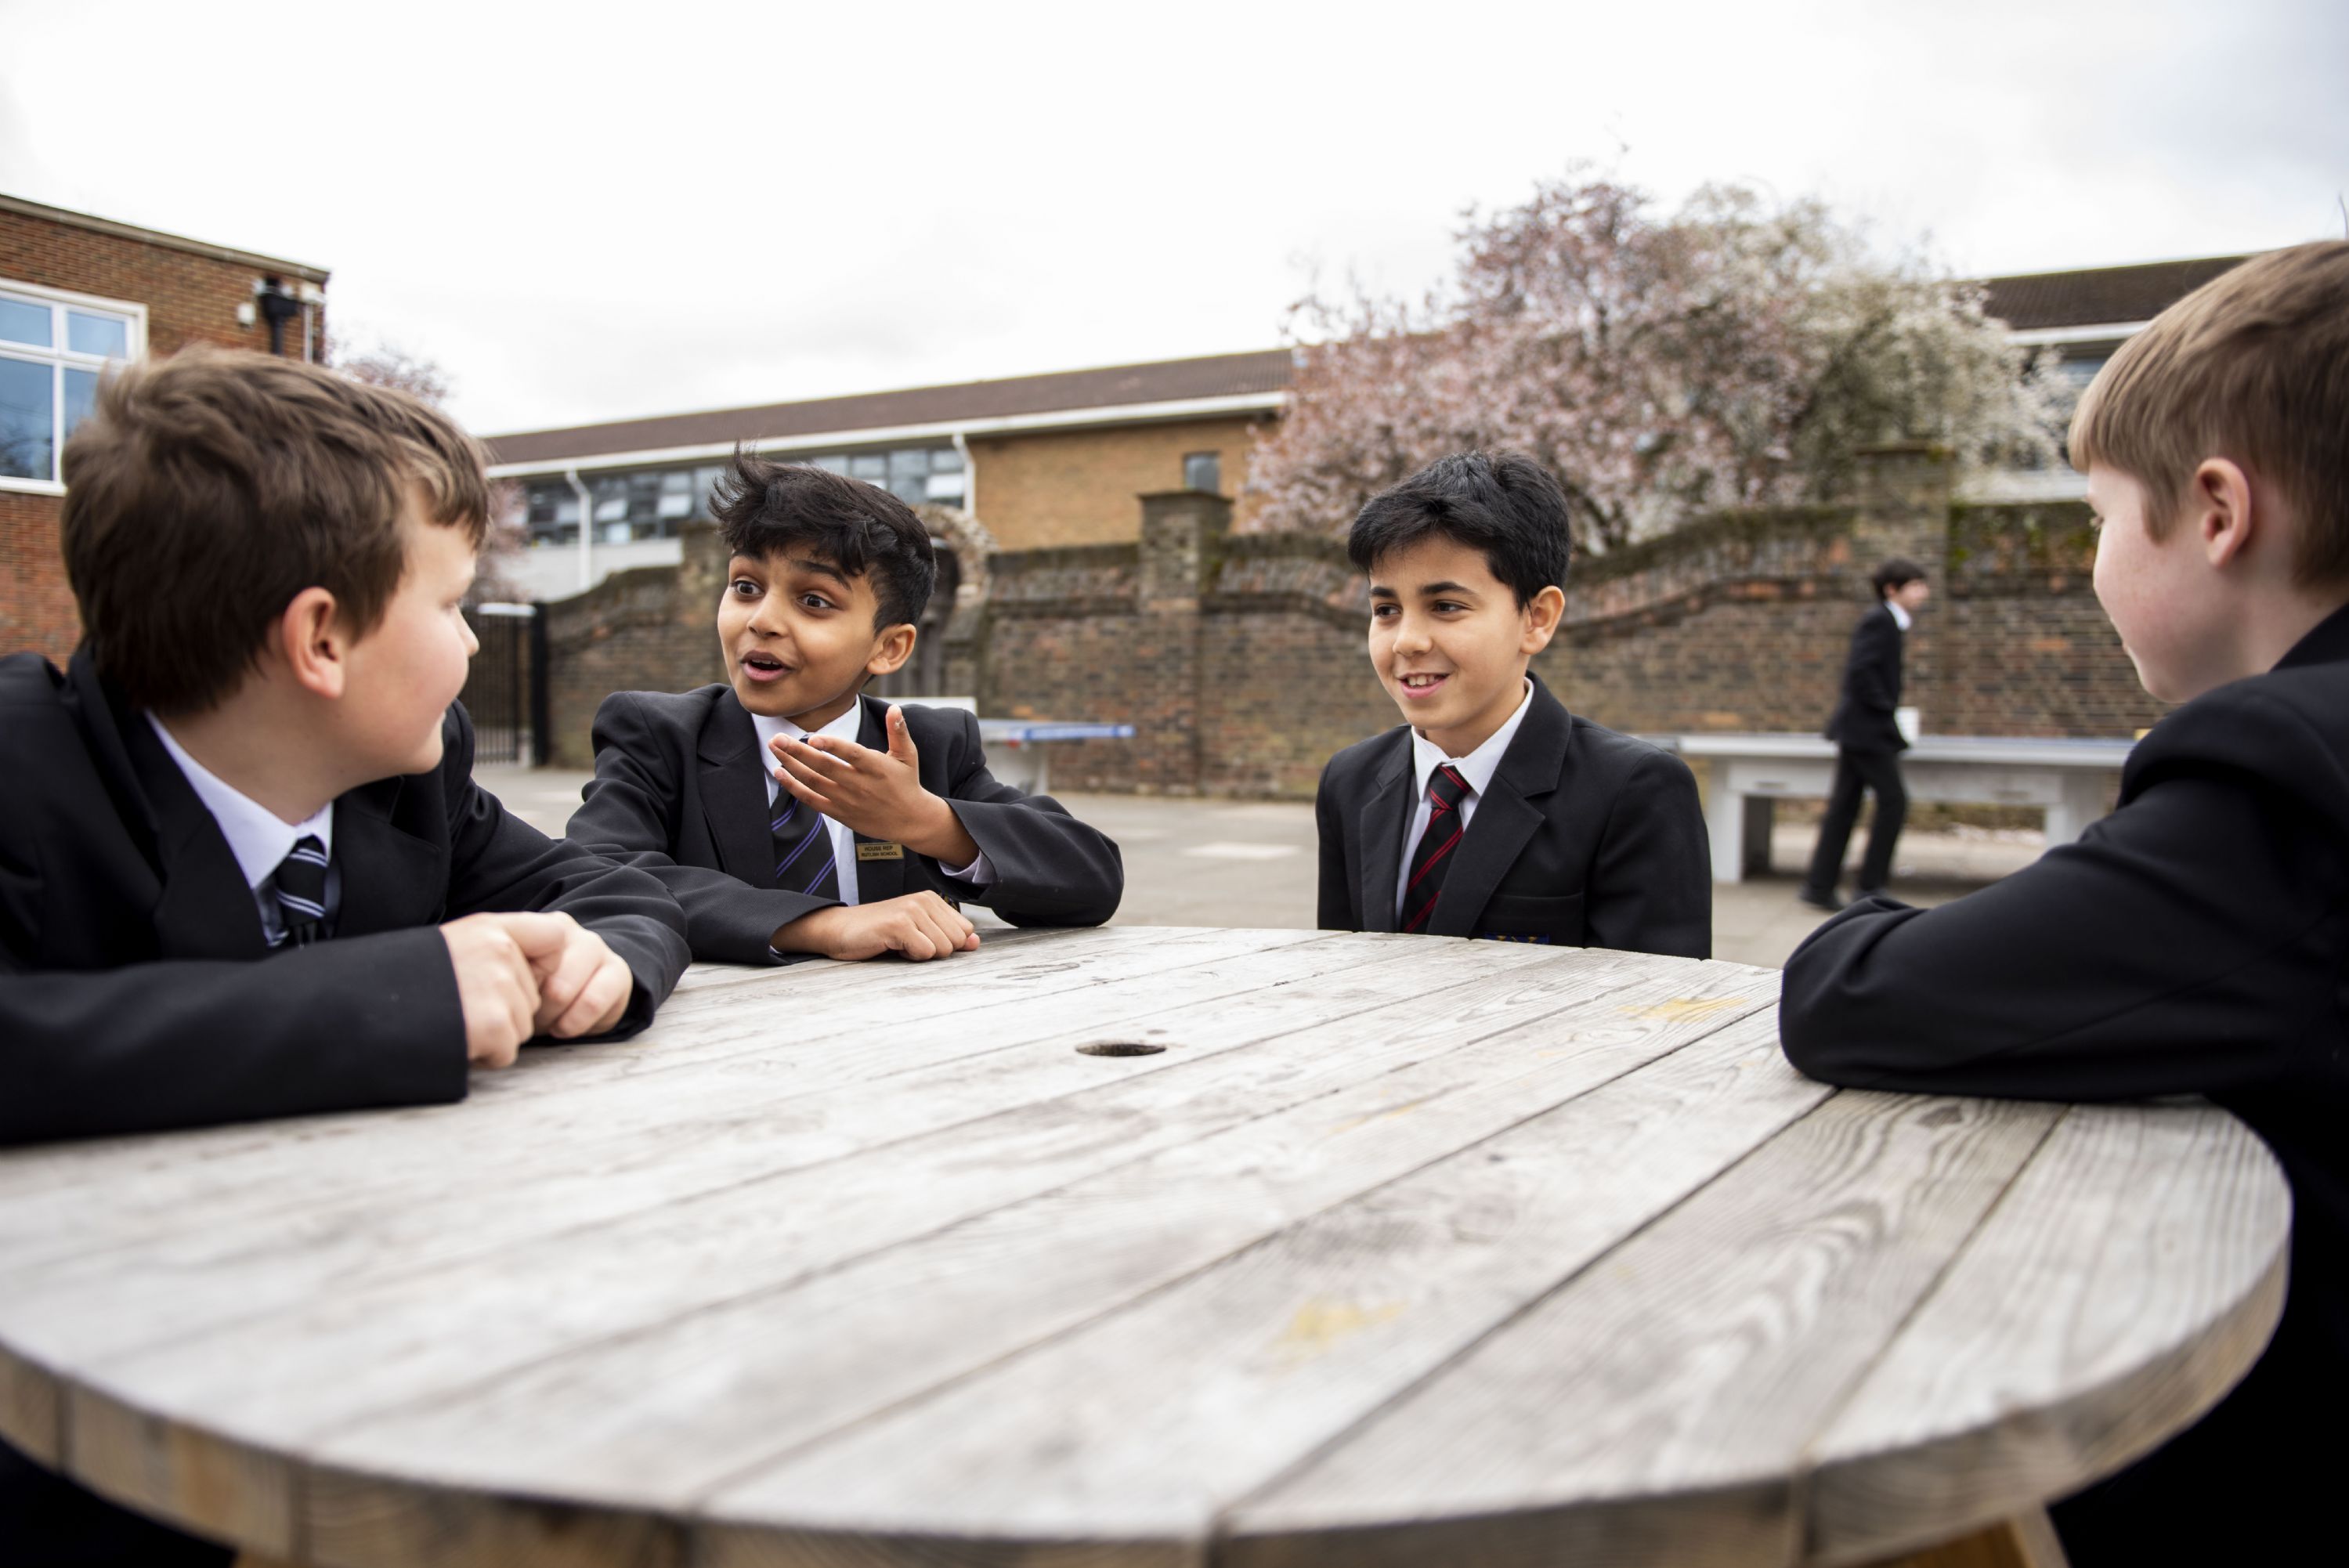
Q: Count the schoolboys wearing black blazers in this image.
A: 5